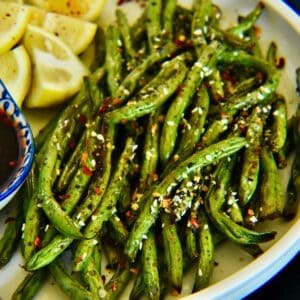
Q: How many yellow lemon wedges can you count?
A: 5